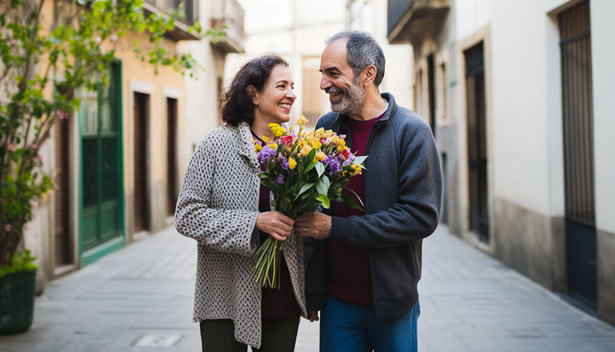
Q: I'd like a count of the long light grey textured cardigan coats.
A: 1